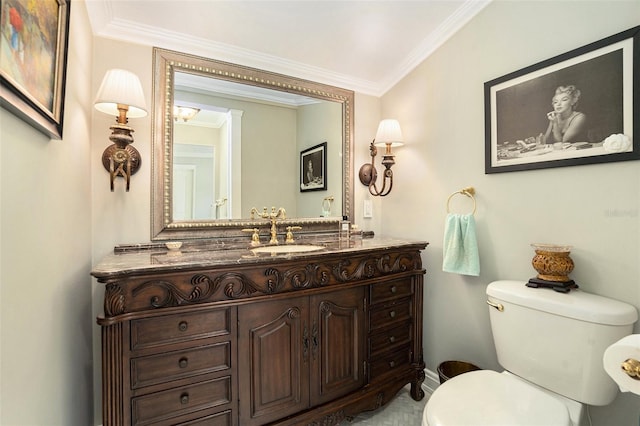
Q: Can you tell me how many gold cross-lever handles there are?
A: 2